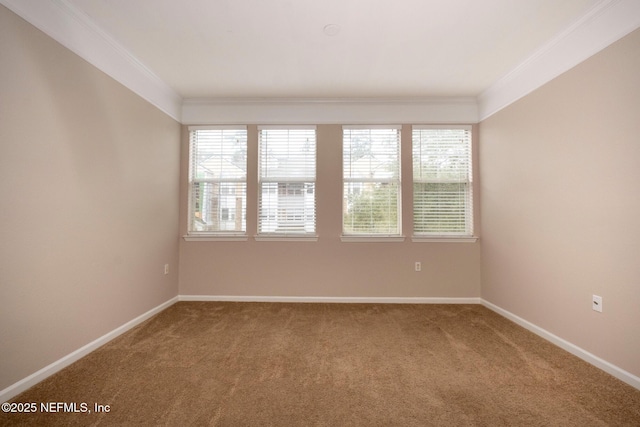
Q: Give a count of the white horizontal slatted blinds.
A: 4